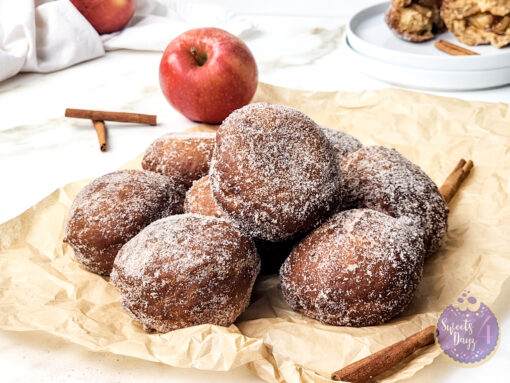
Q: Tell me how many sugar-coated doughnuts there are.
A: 8